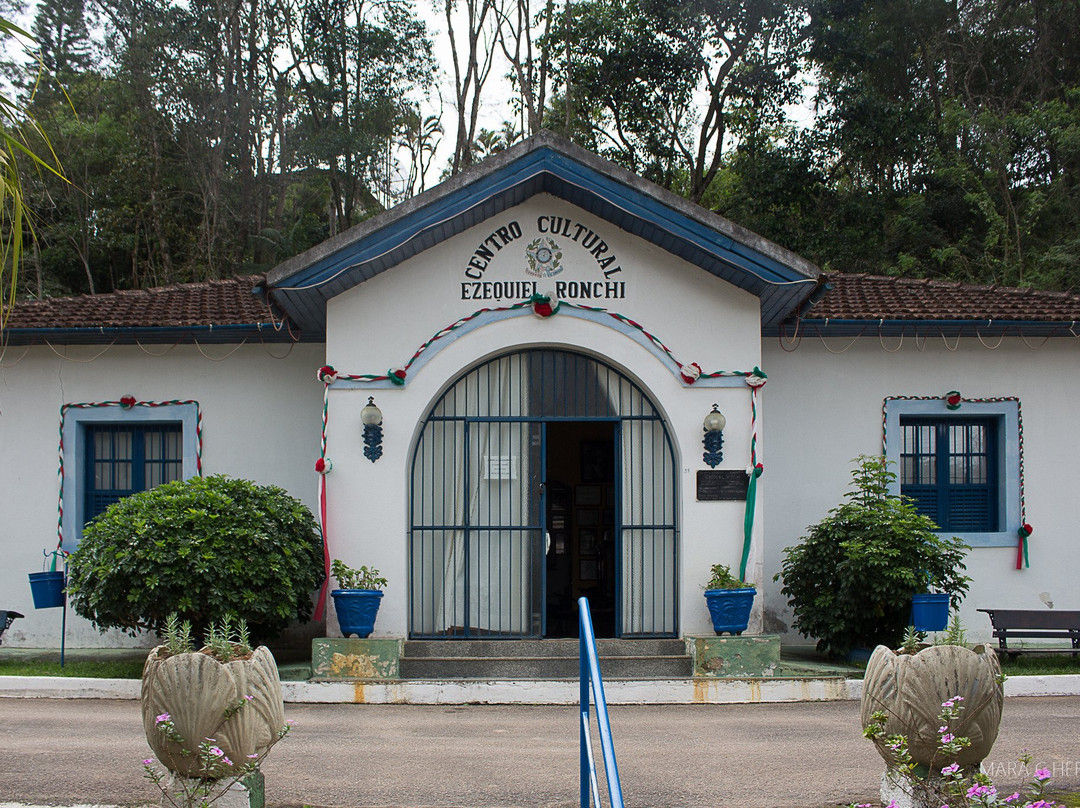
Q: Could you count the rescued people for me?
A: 0